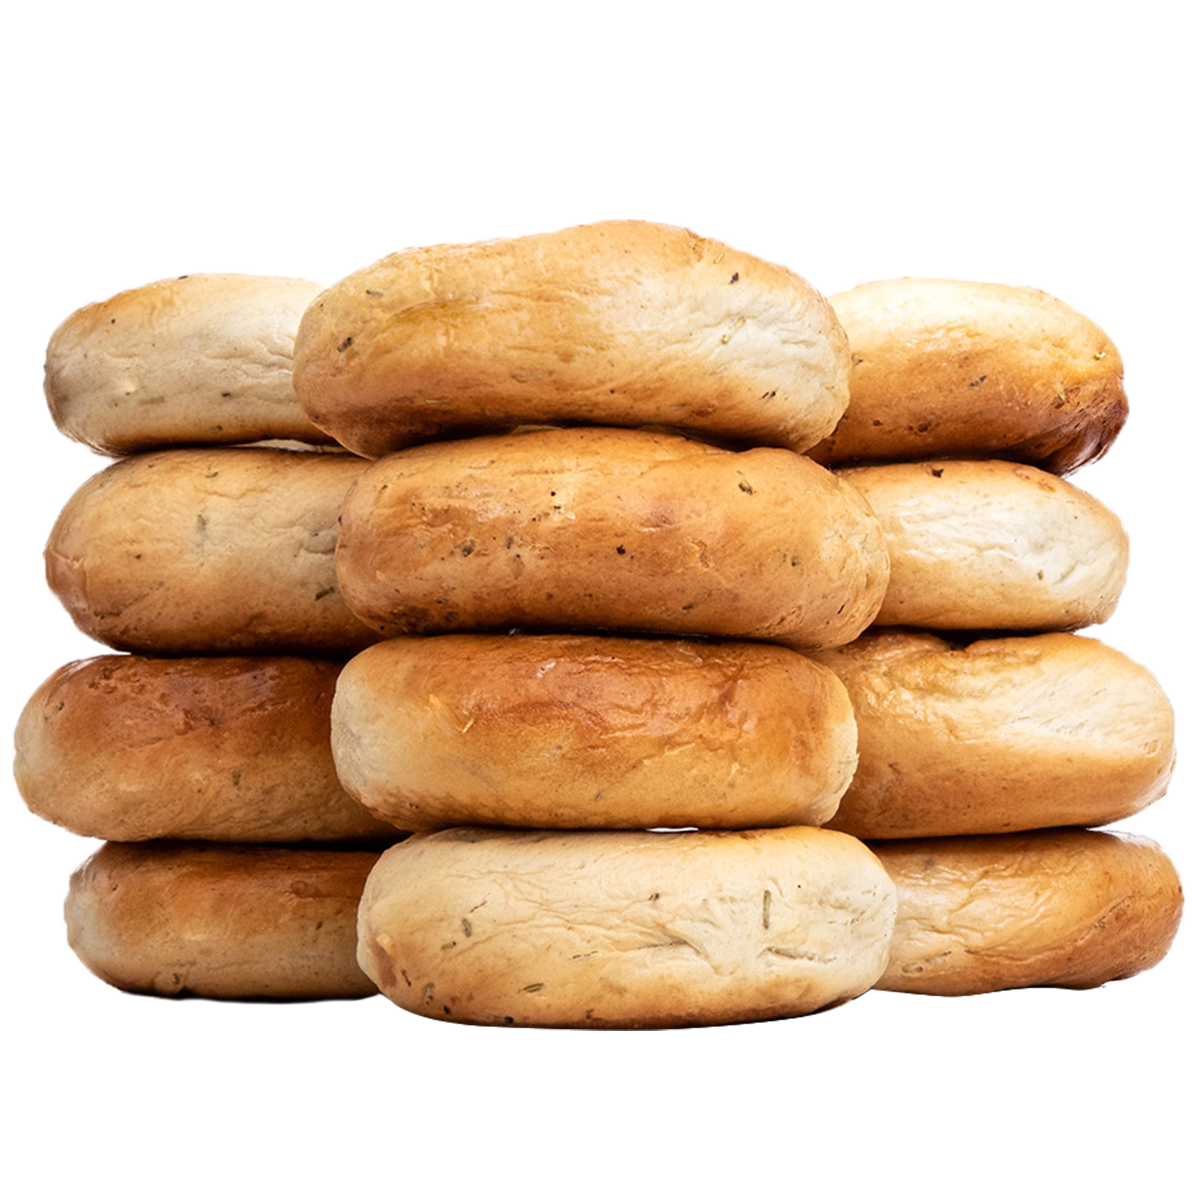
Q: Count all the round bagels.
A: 12